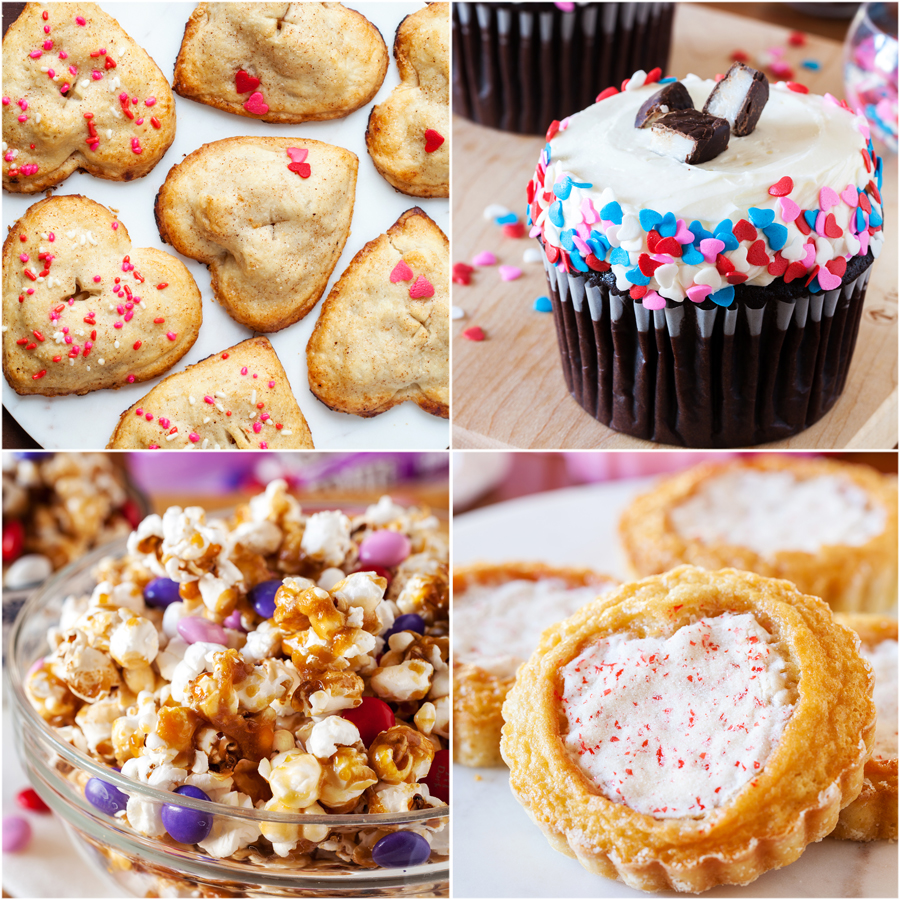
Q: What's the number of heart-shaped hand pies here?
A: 7